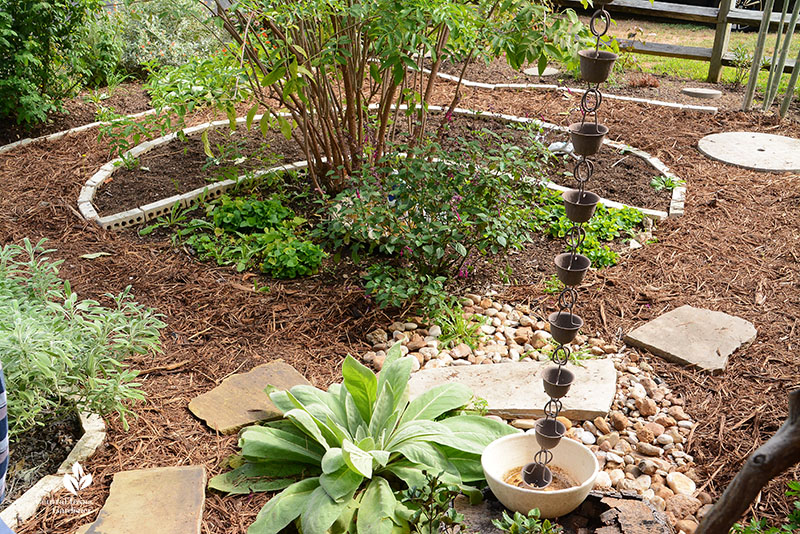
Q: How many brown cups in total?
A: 8